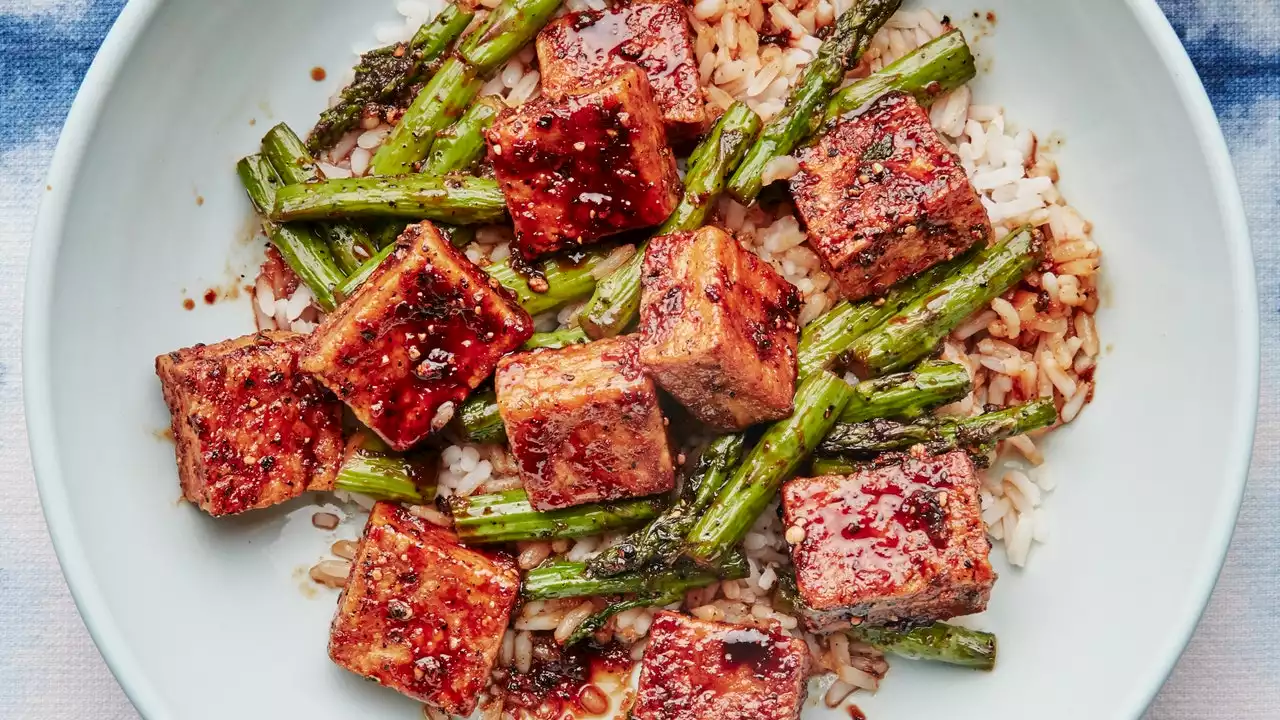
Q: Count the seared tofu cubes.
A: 10